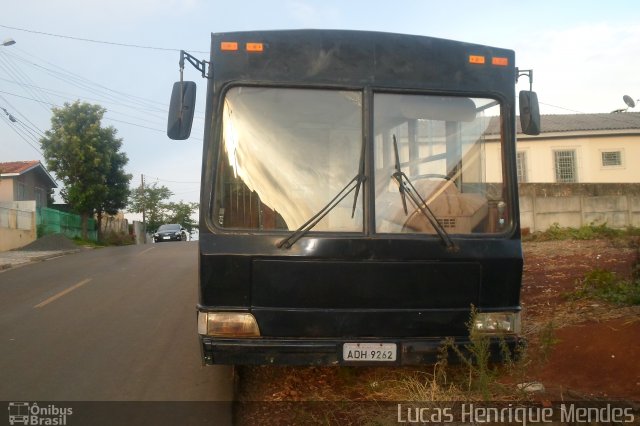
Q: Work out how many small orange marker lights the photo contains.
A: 4